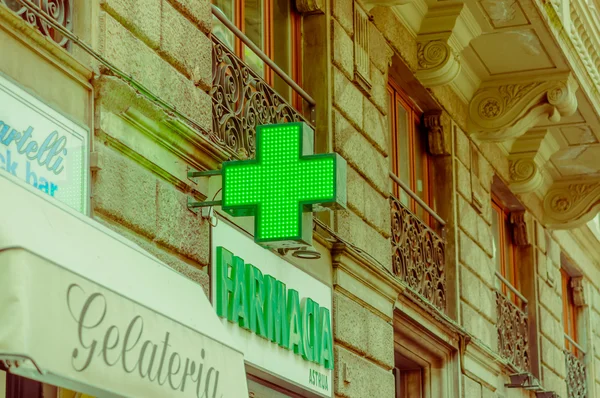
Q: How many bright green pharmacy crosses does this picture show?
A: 1